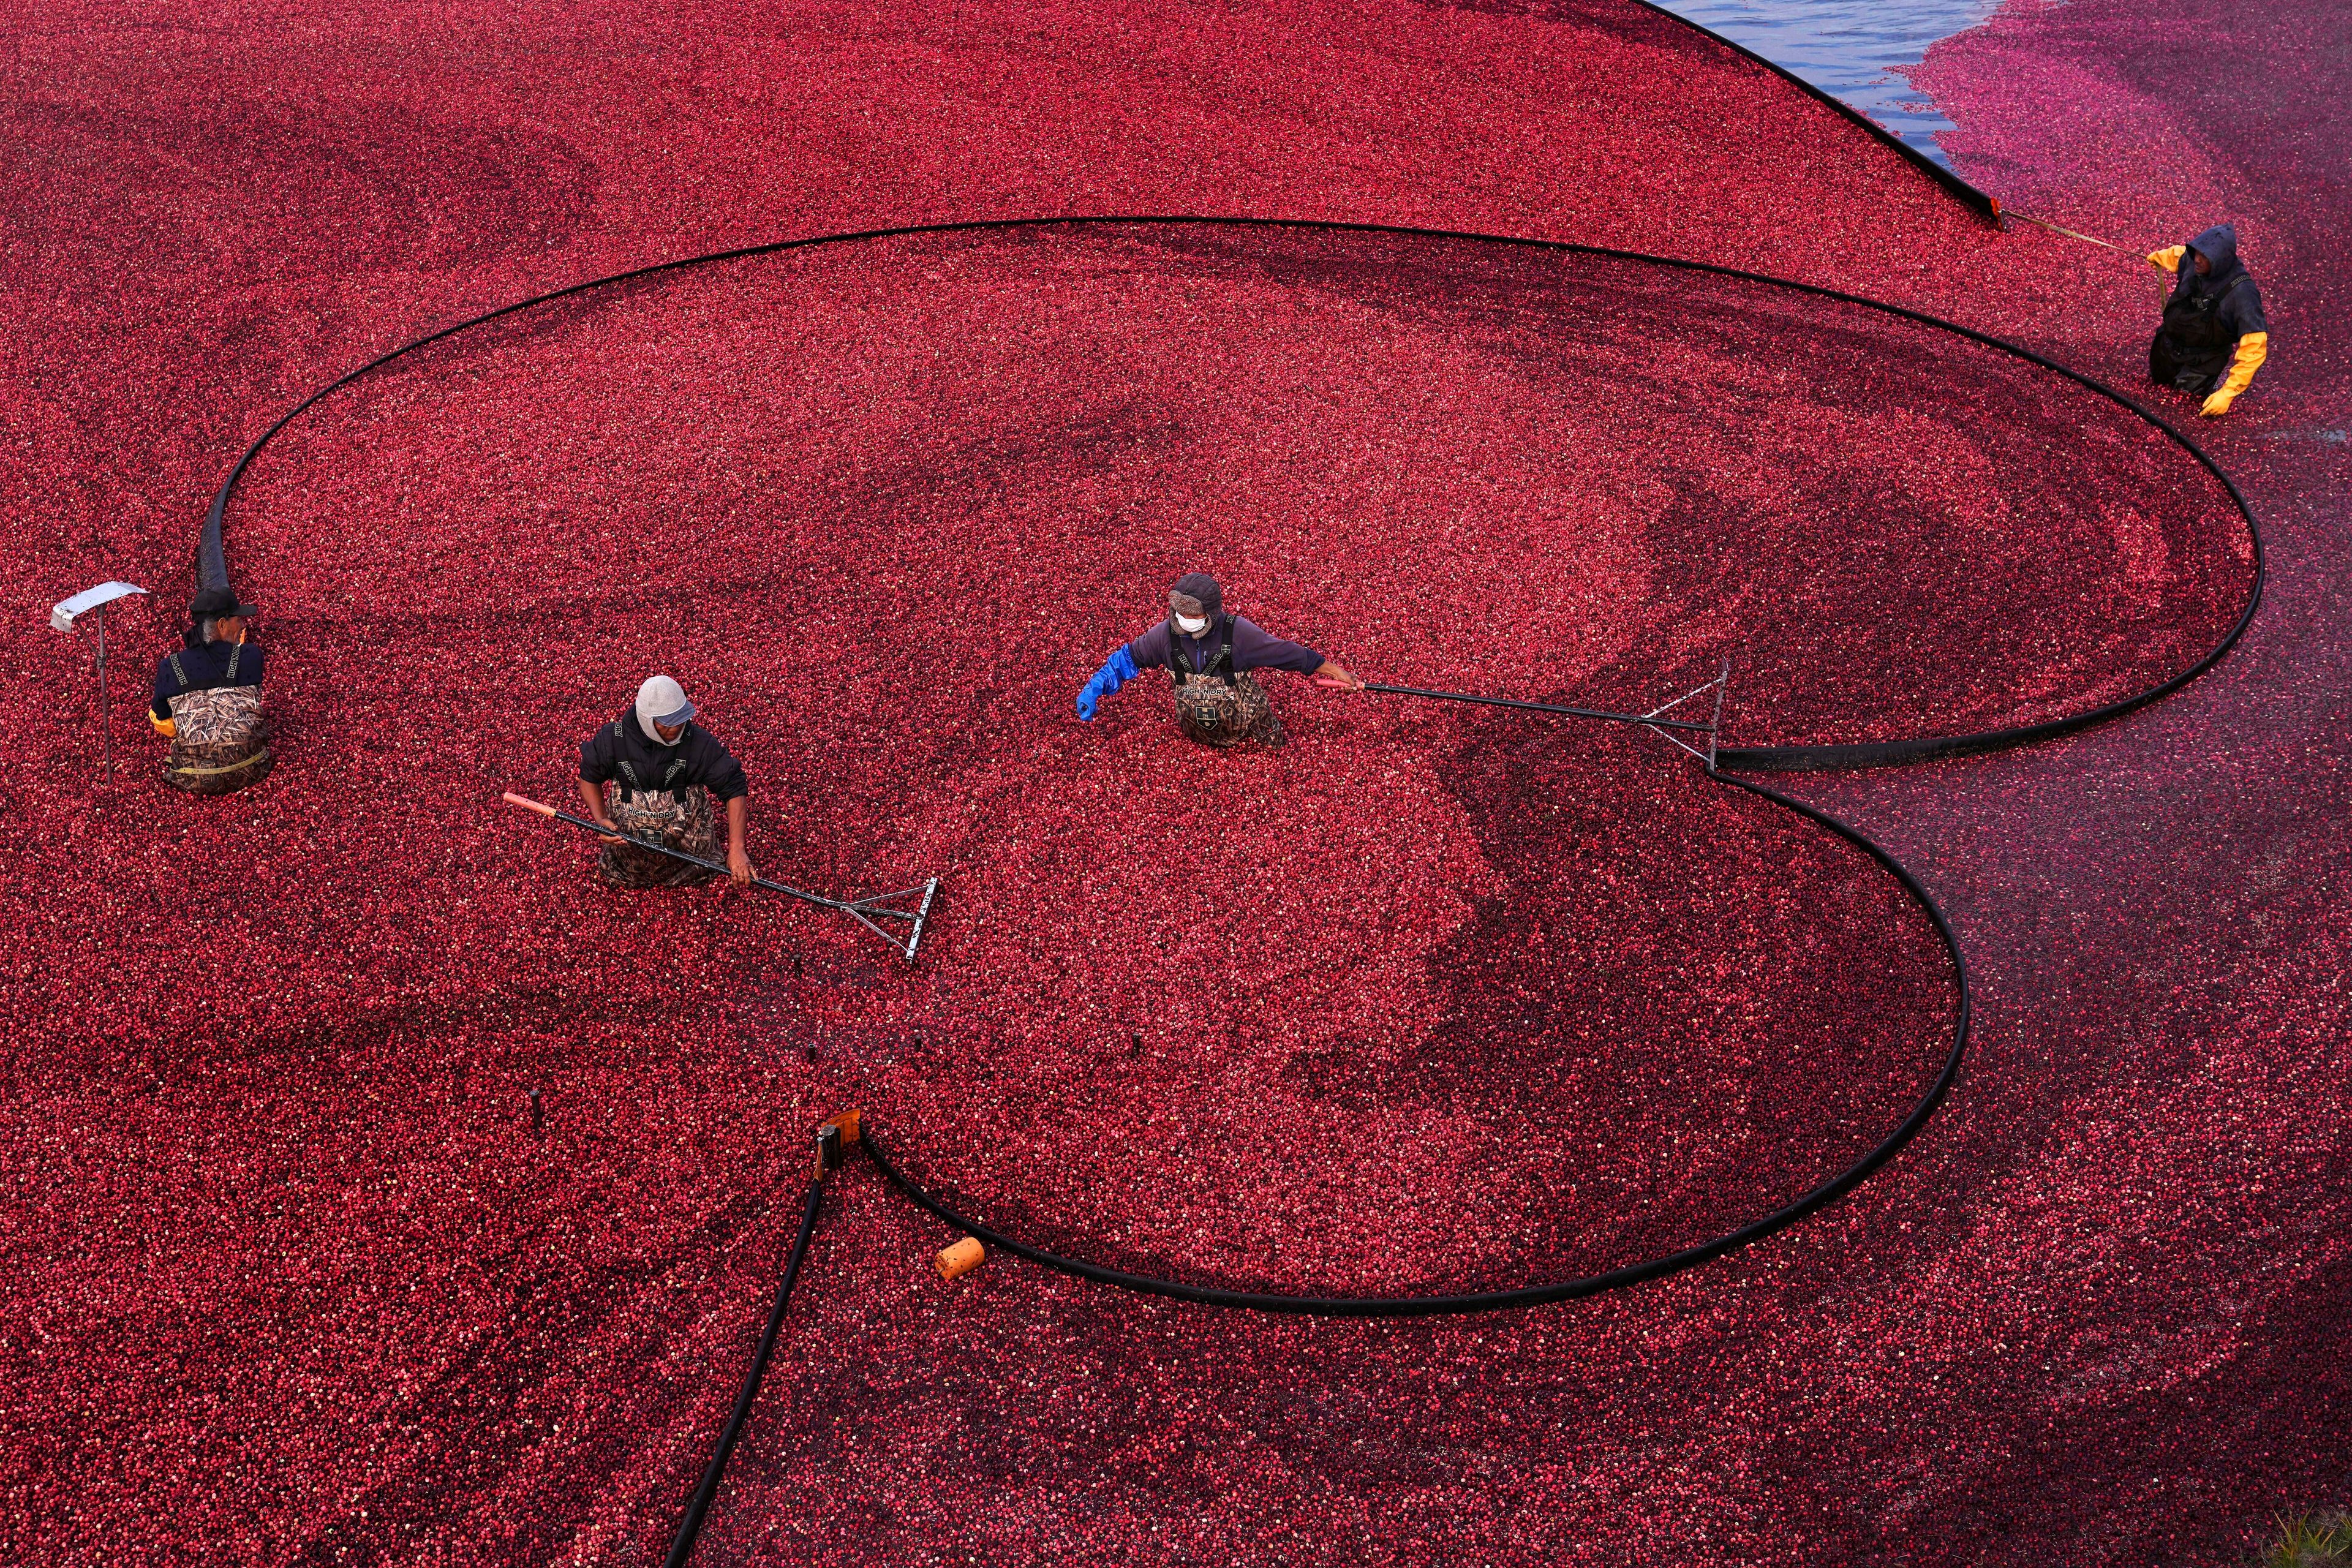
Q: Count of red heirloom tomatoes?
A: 0